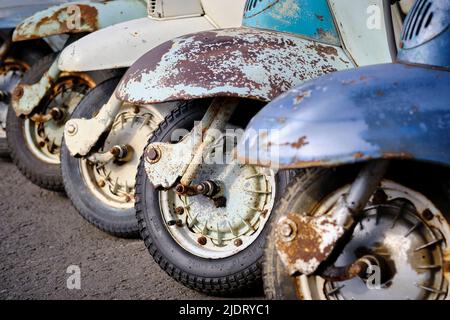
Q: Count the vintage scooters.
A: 5